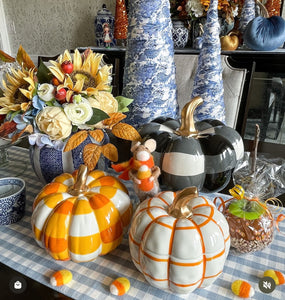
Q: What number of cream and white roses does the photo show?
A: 4